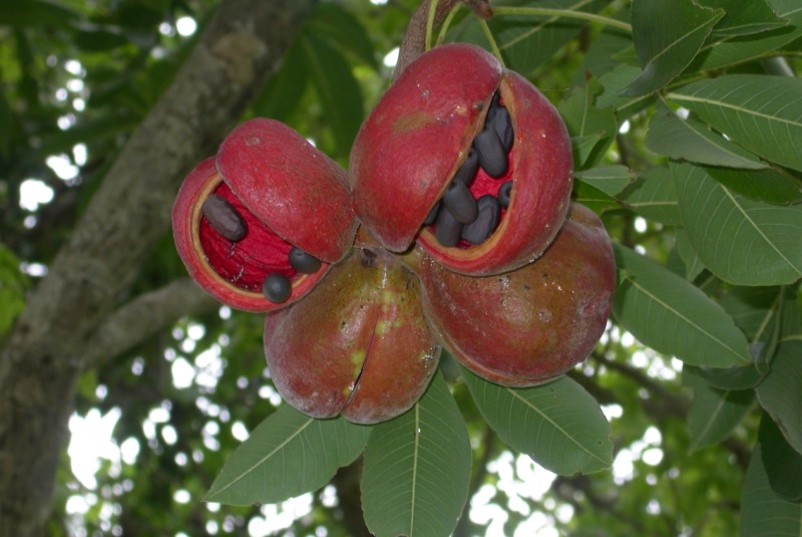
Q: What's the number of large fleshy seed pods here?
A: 4